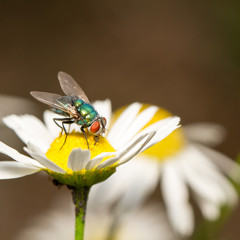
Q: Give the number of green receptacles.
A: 1